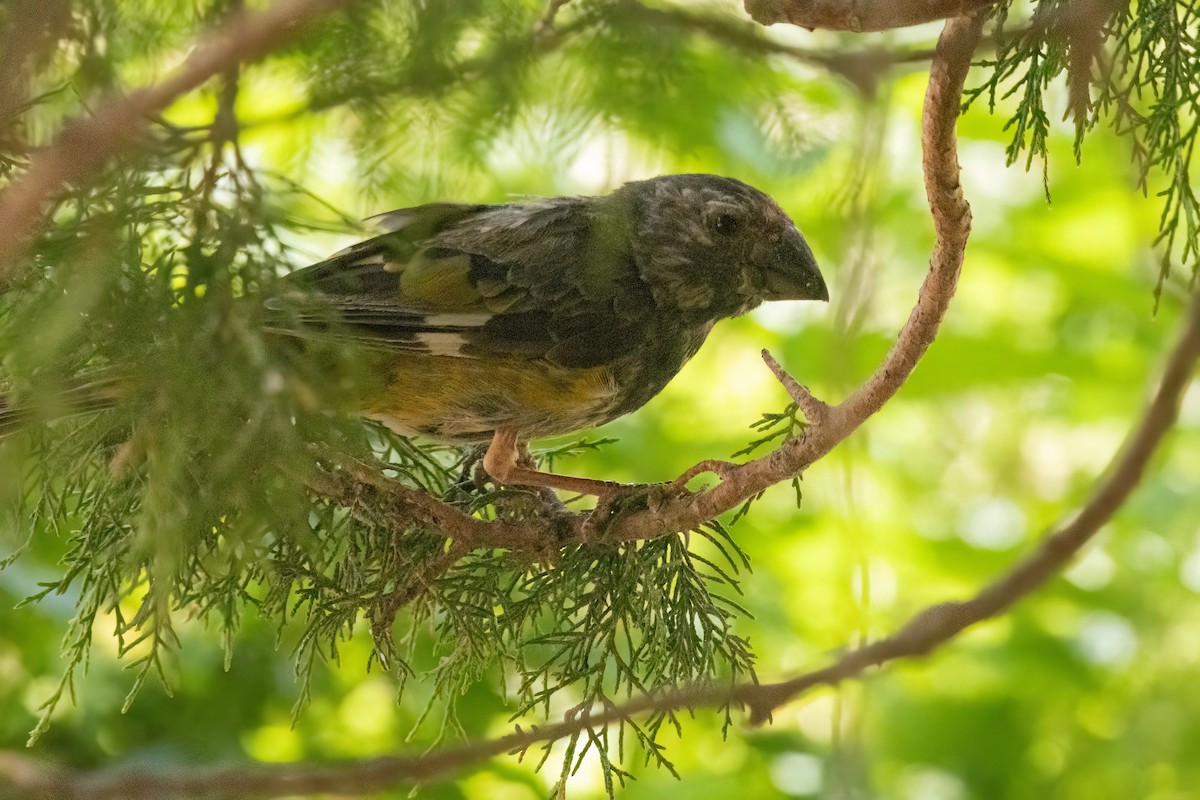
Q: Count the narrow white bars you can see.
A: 2